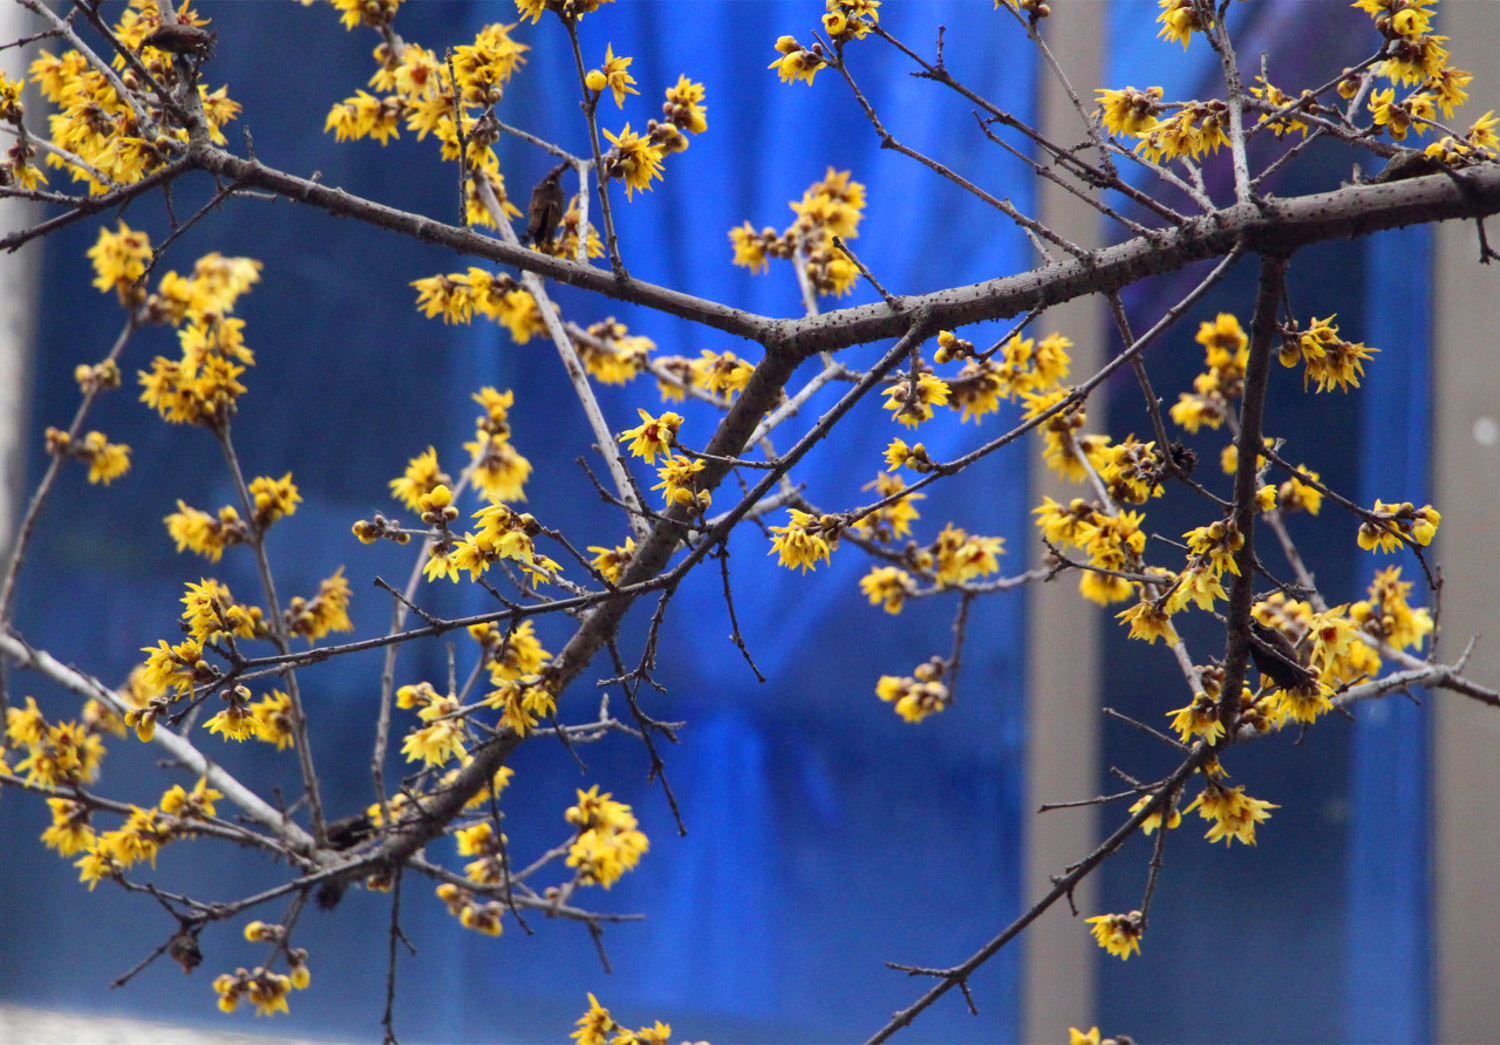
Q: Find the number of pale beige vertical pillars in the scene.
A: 2